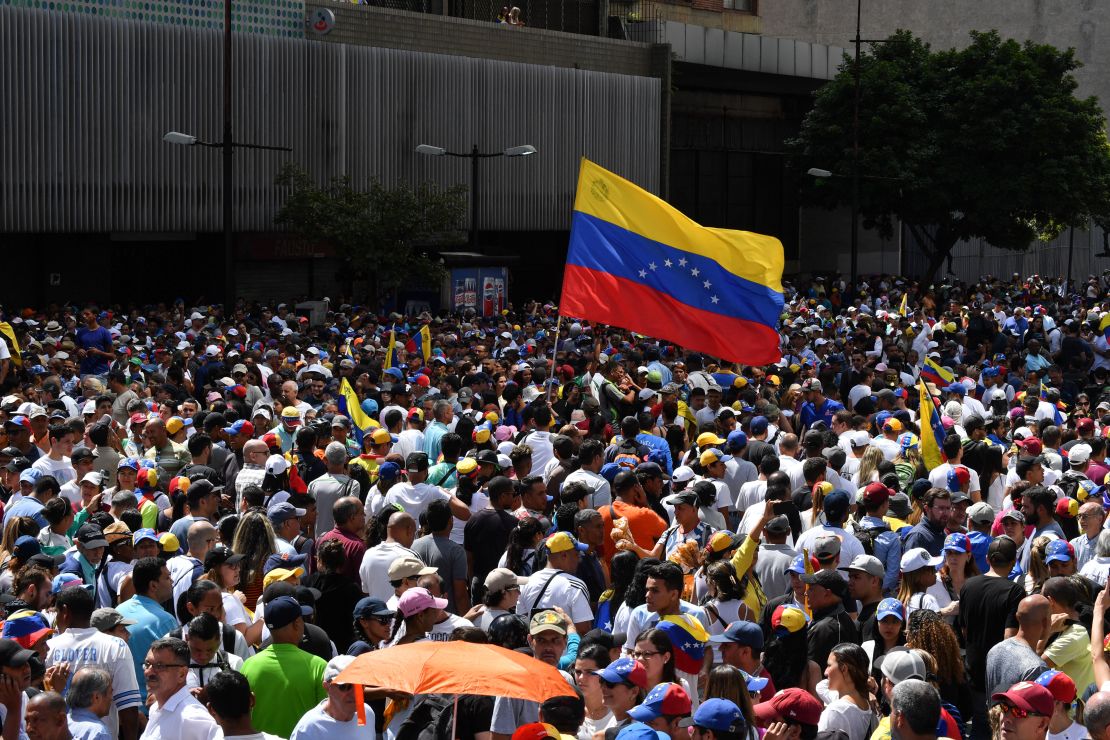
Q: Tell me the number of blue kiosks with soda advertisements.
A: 1